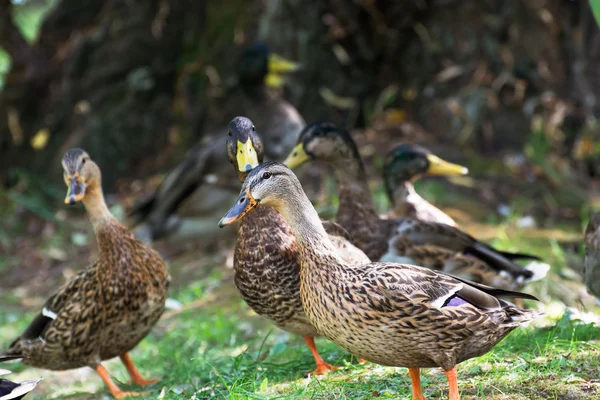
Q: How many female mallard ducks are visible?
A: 2